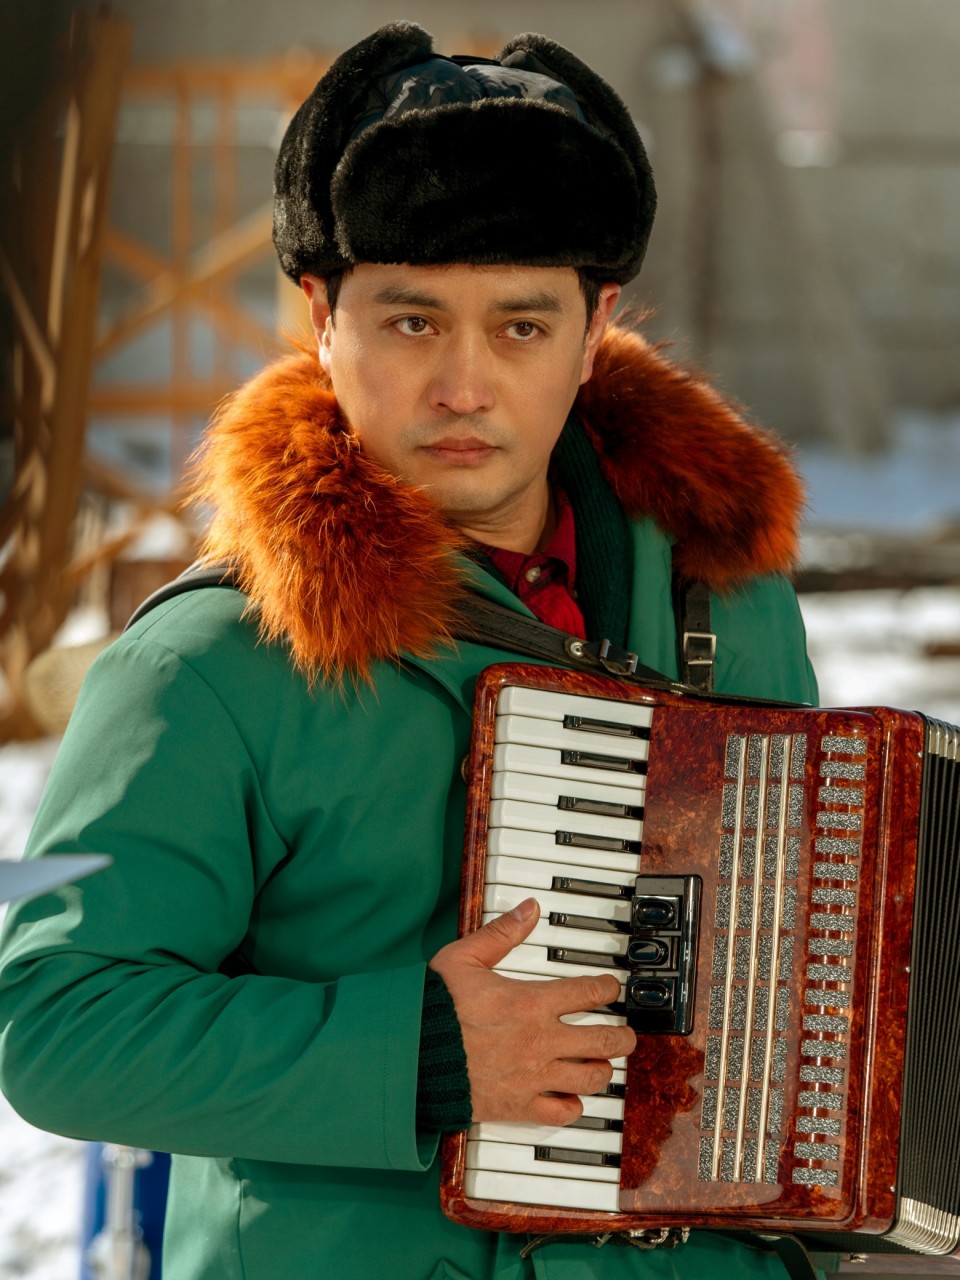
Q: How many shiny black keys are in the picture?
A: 11